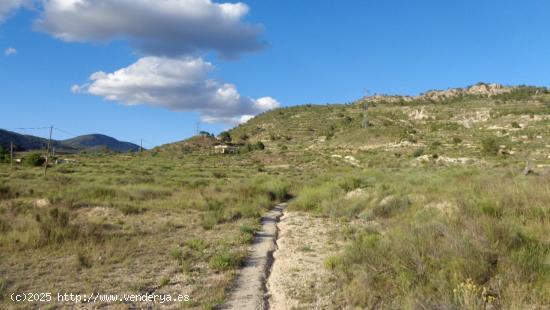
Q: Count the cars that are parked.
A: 0